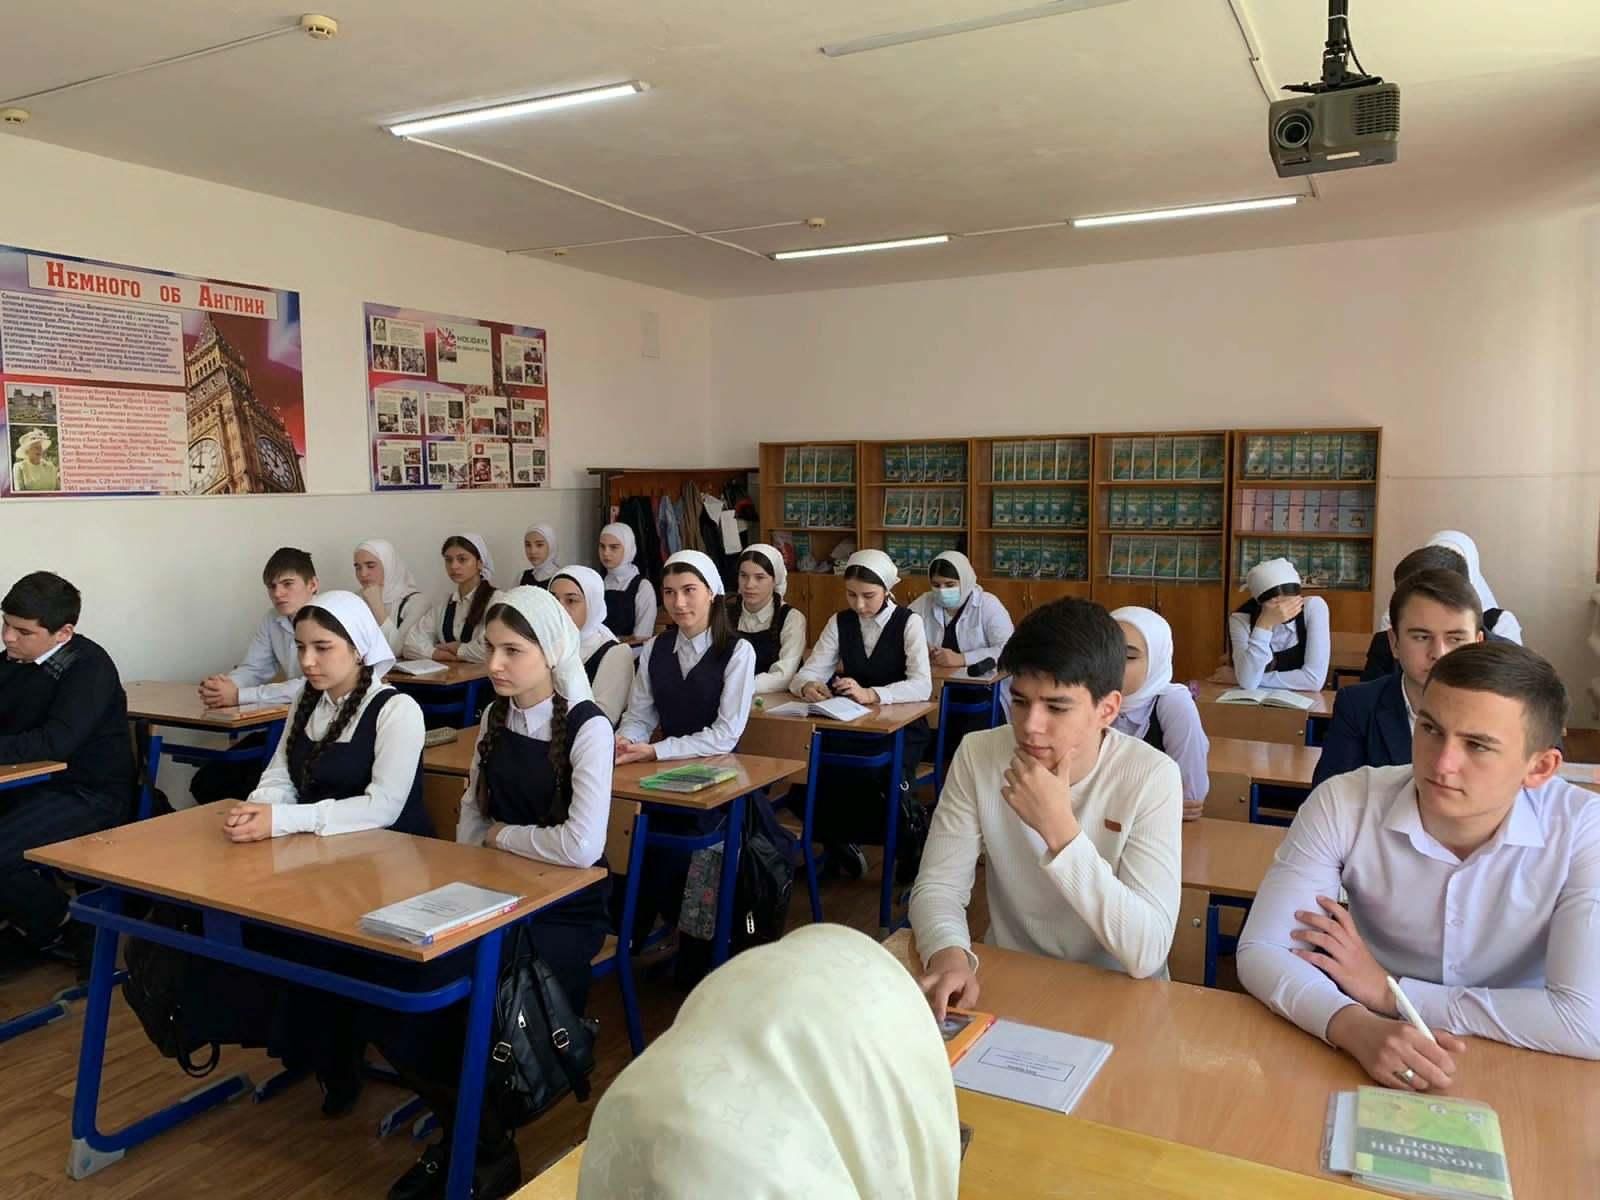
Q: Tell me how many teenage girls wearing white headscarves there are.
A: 14